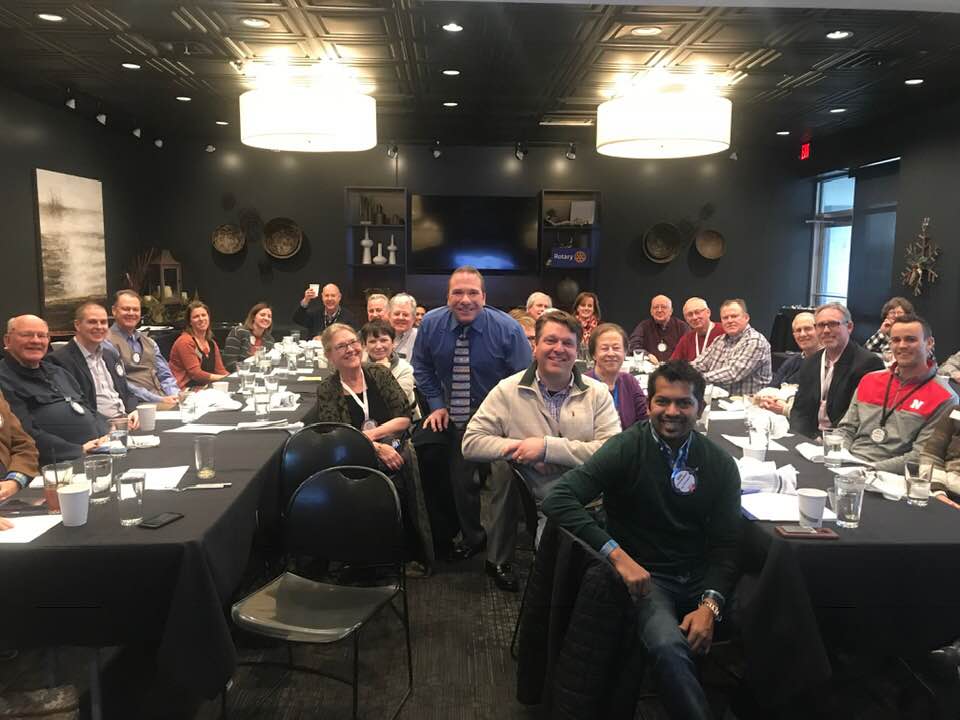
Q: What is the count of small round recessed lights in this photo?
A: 13